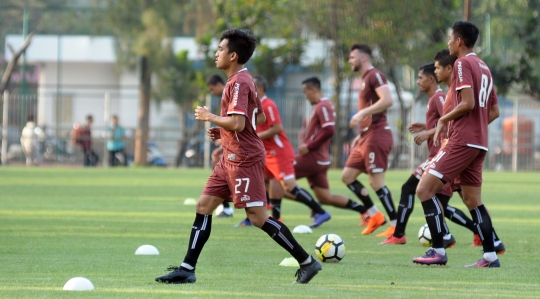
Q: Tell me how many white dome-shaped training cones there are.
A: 5